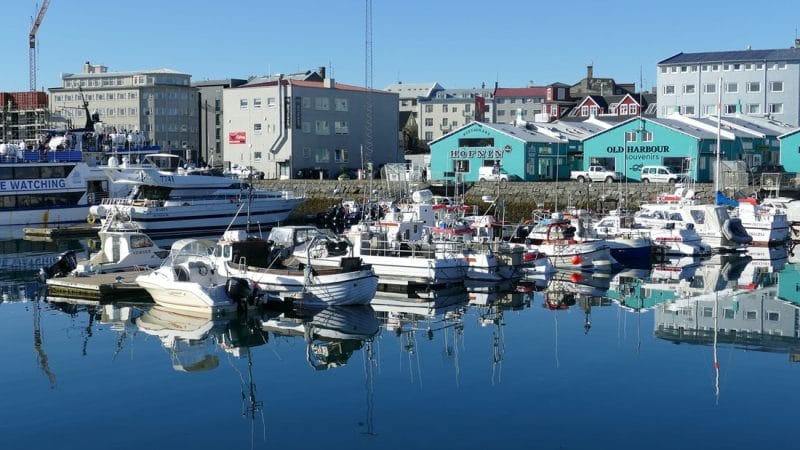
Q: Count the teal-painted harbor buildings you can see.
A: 3